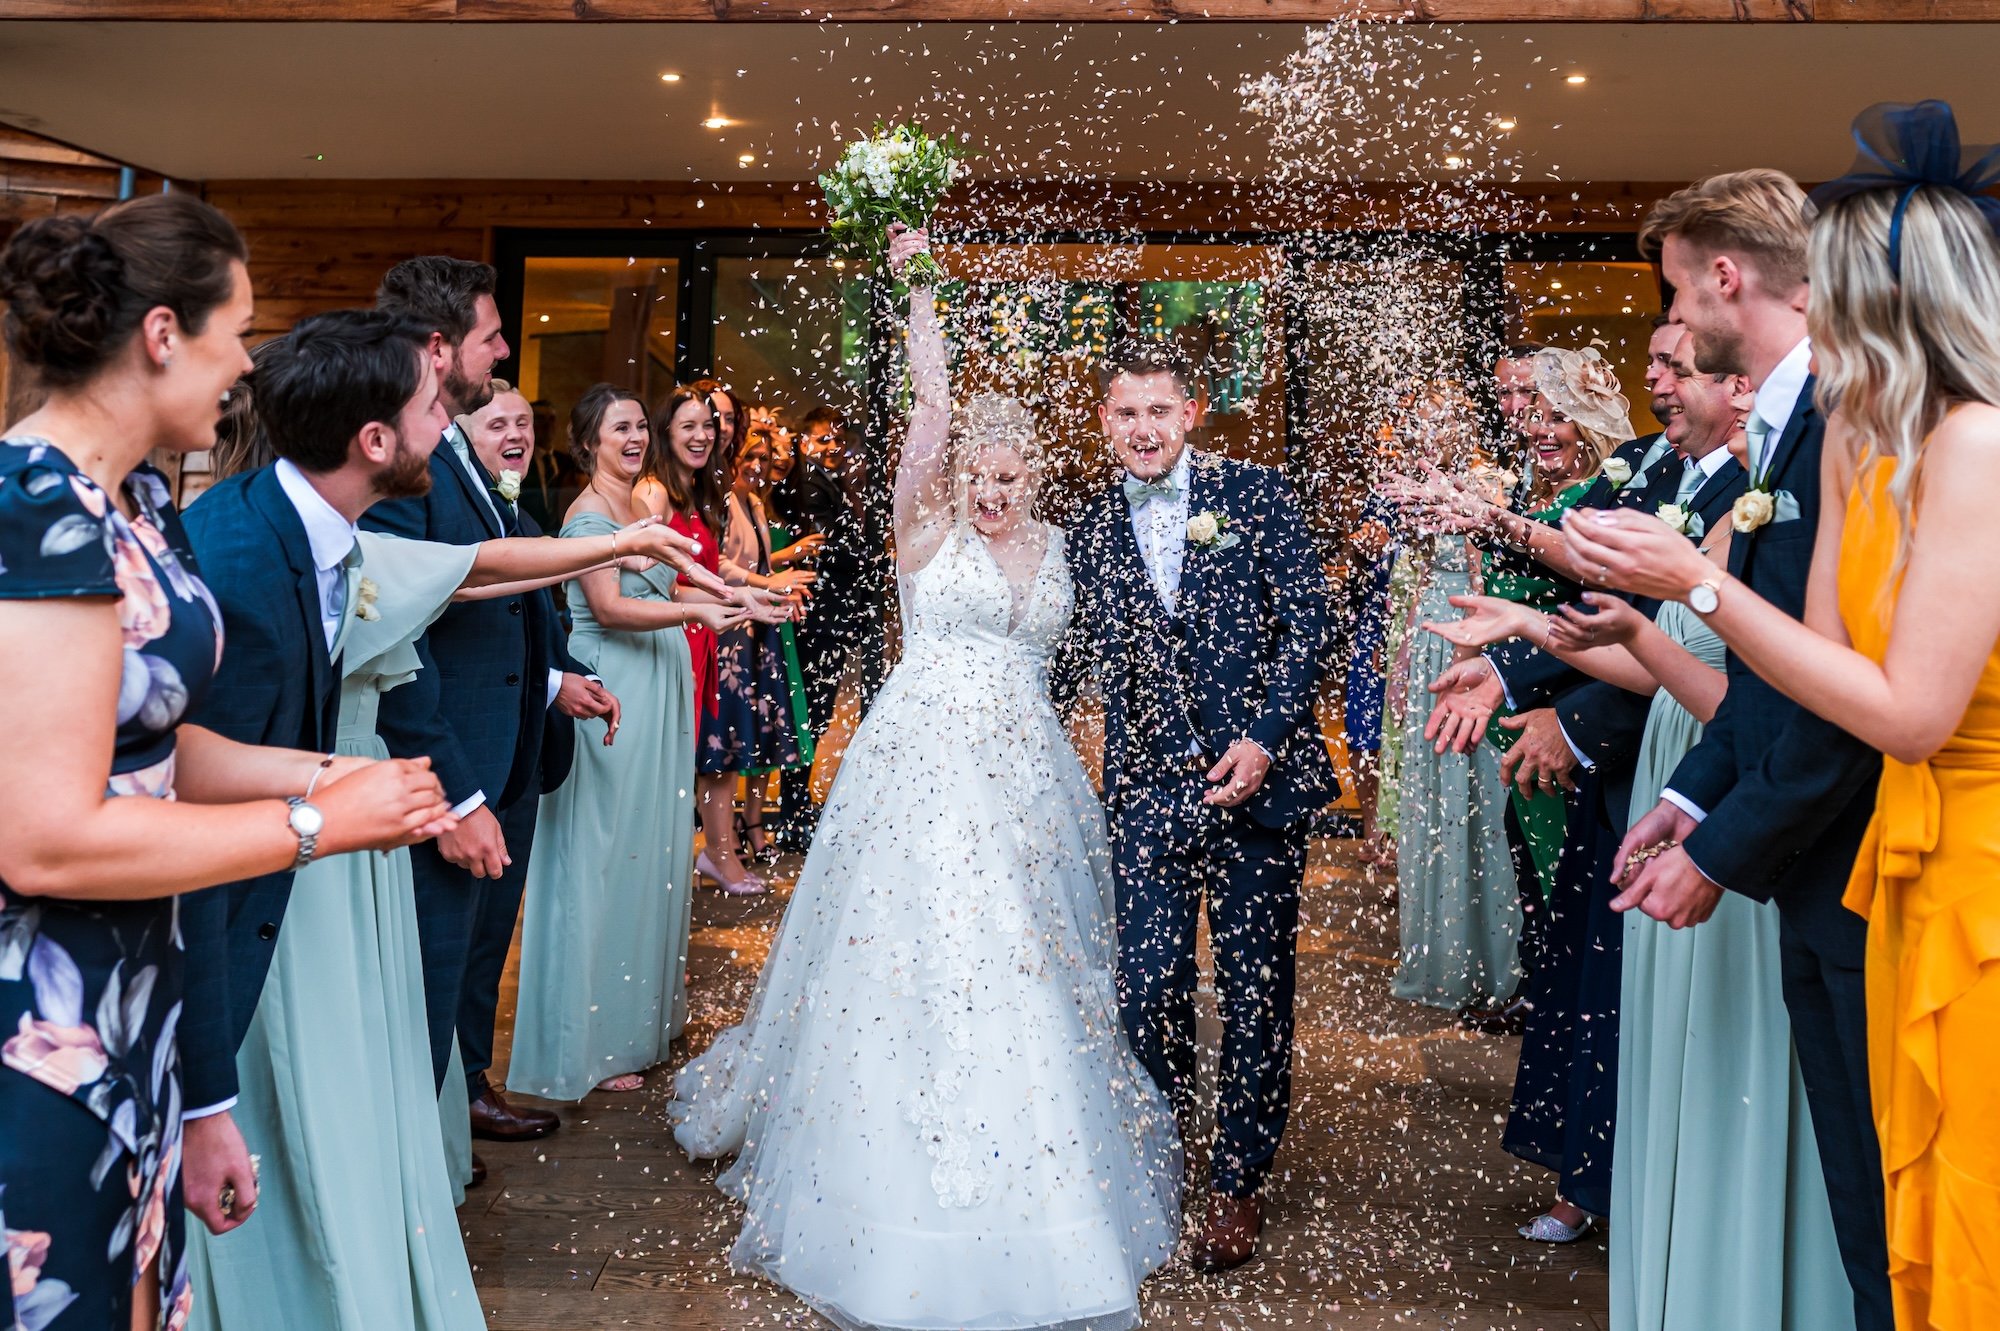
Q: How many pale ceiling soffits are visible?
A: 1